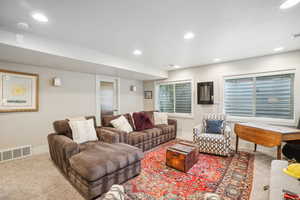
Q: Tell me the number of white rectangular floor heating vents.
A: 1